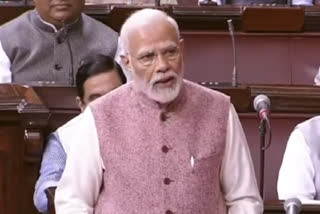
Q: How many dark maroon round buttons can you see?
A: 4